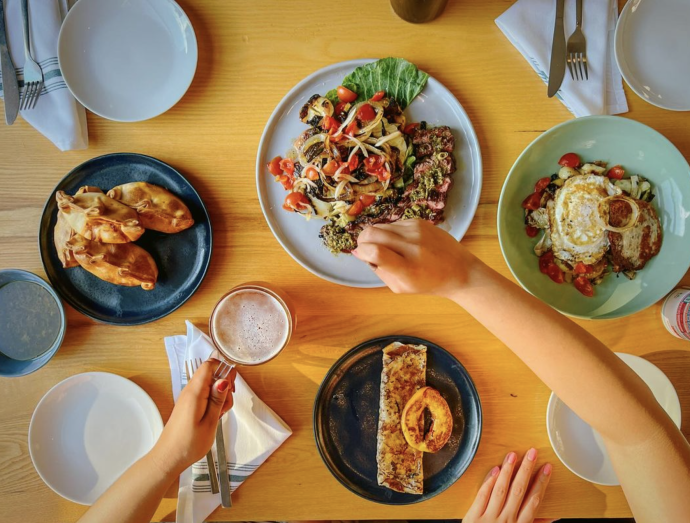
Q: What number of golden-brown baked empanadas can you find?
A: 4